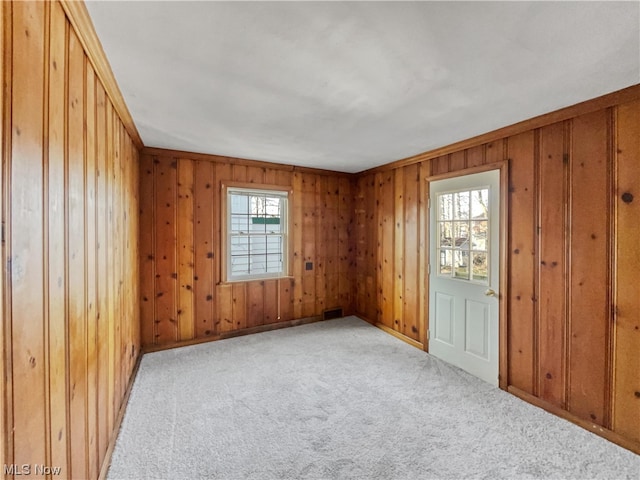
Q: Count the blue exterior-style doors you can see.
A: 0